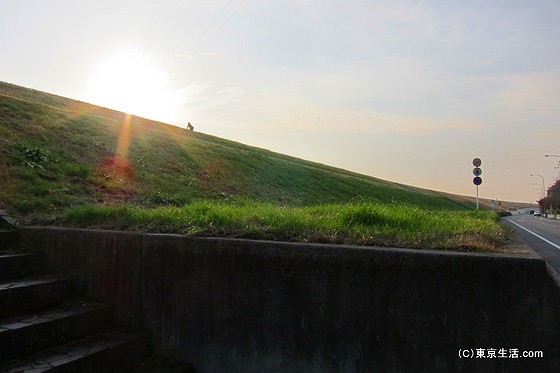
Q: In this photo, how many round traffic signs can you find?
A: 3